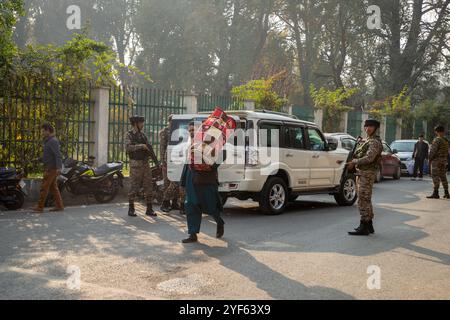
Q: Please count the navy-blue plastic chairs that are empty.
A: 0